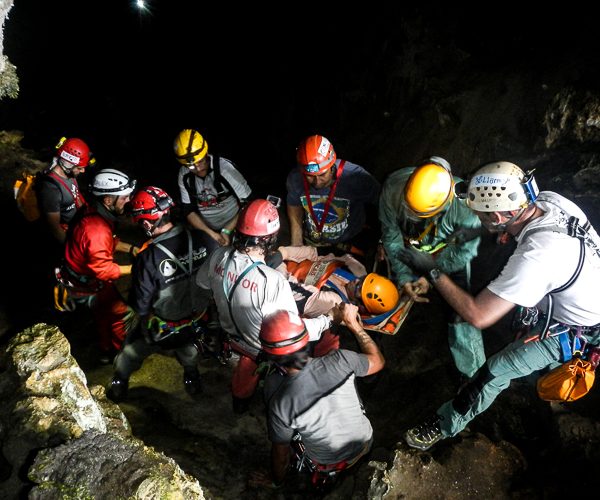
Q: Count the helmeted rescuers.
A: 9